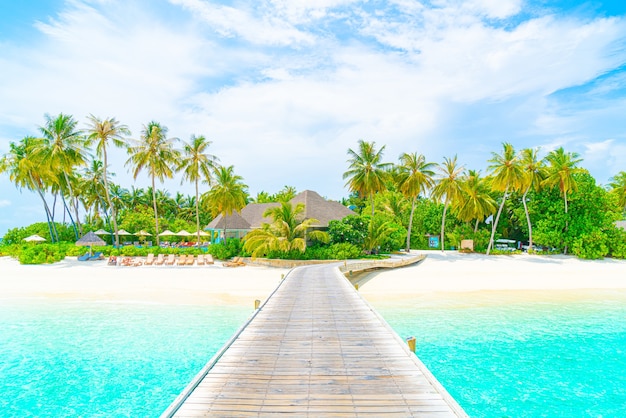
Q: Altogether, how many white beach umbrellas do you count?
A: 7